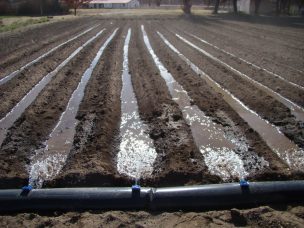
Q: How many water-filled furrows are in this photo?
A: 8